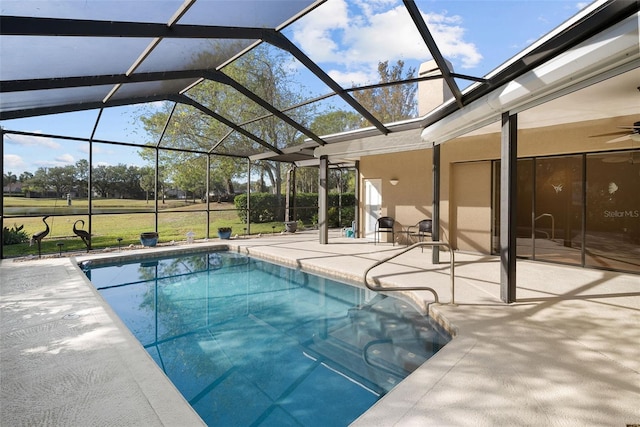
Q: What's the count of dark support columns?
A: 3